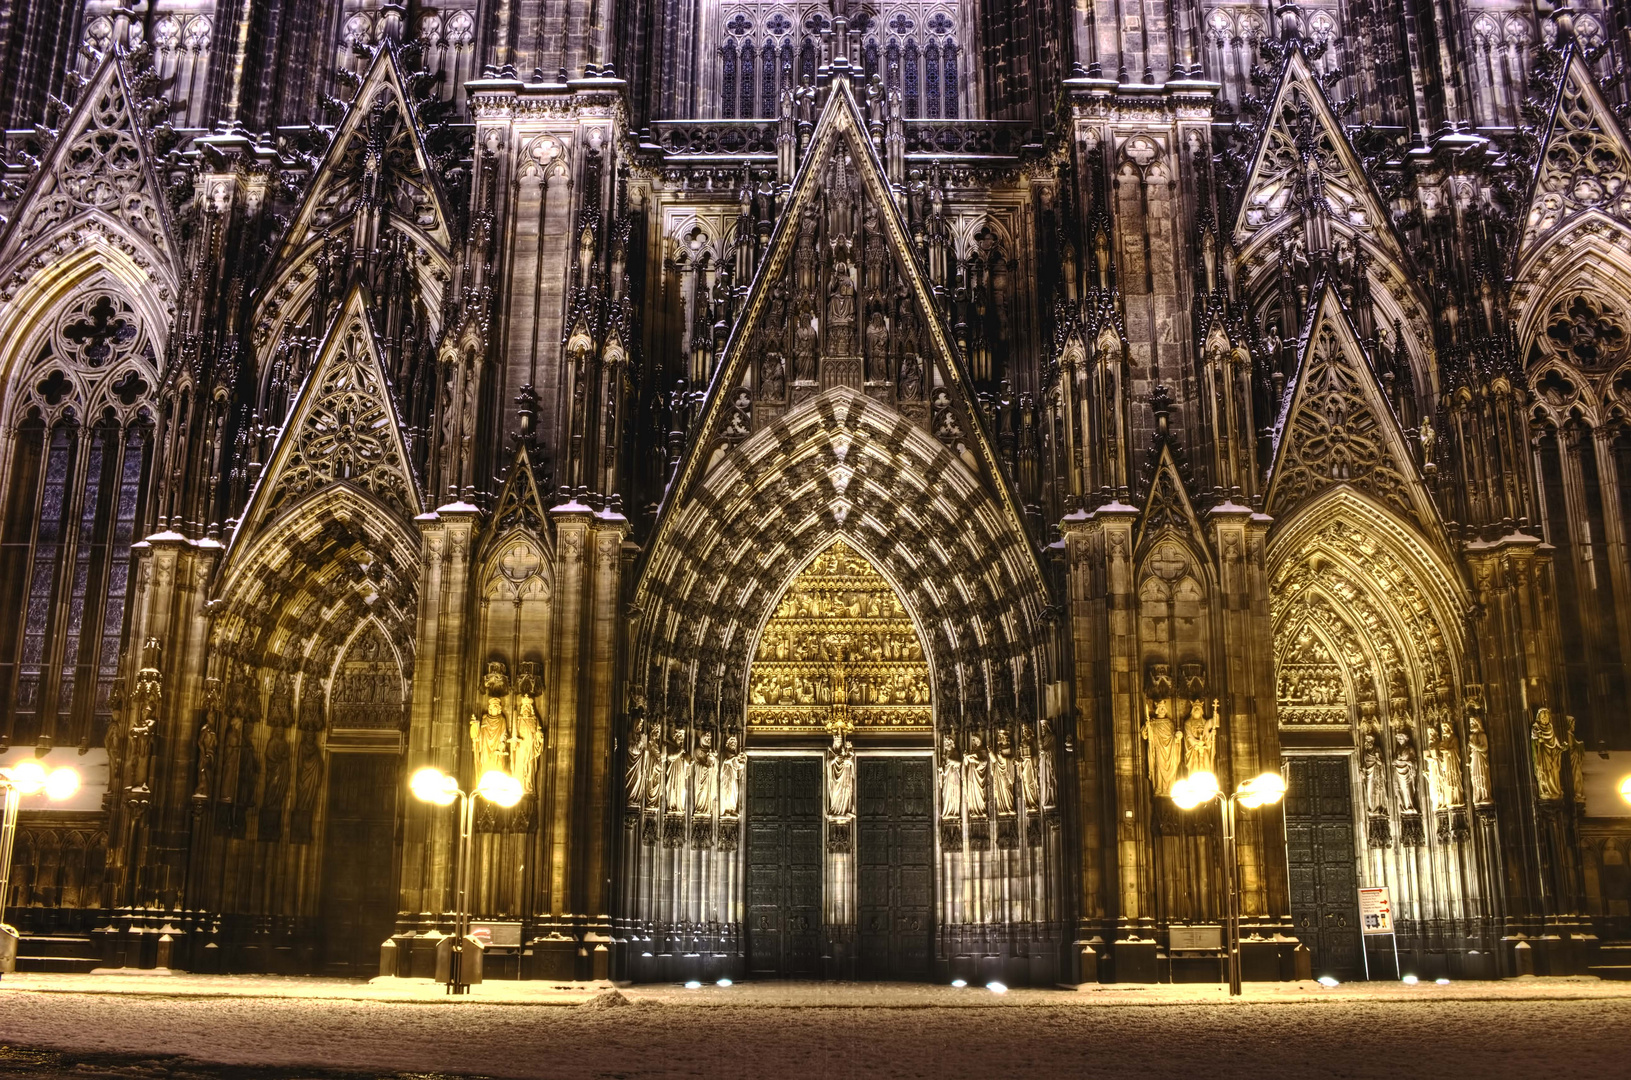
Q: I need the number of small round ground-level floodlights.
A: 7